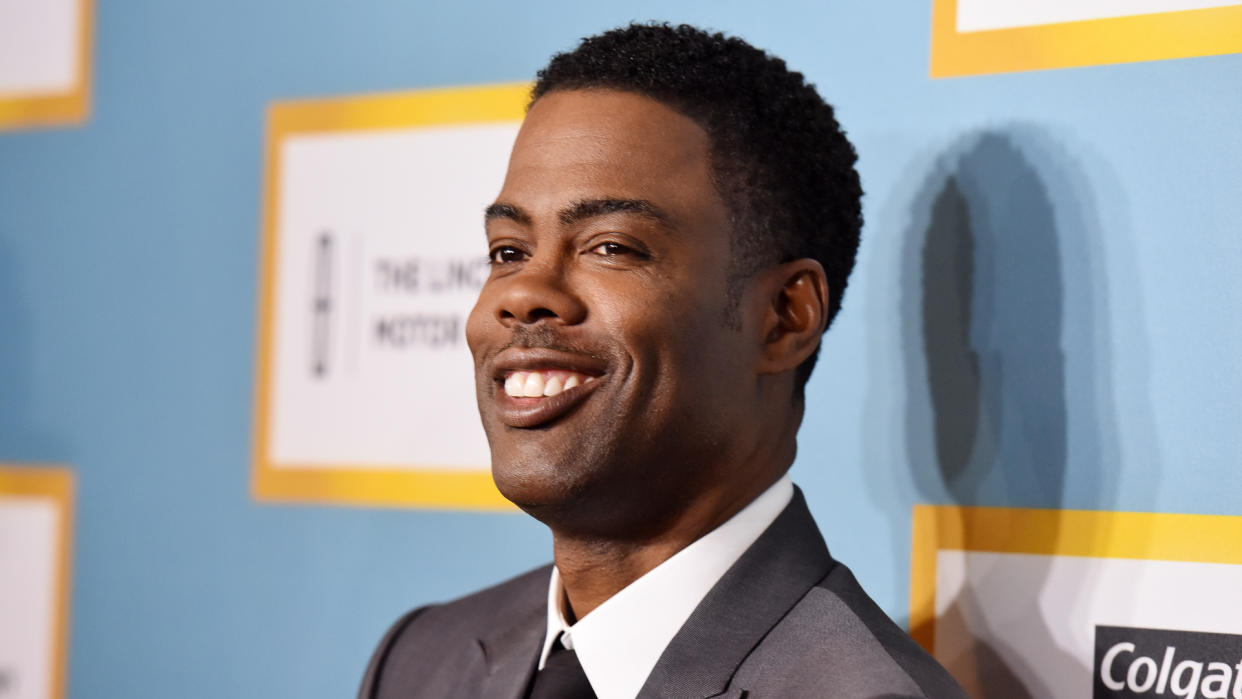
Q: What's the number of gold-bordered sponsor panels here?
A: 5